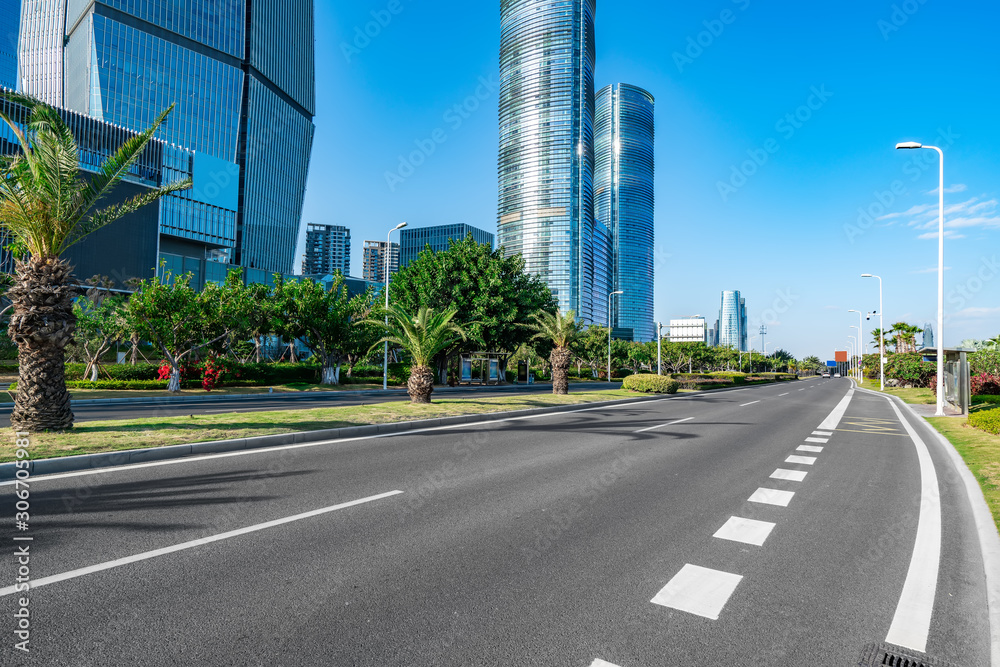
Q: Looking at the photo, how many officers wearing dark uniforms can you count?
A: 0